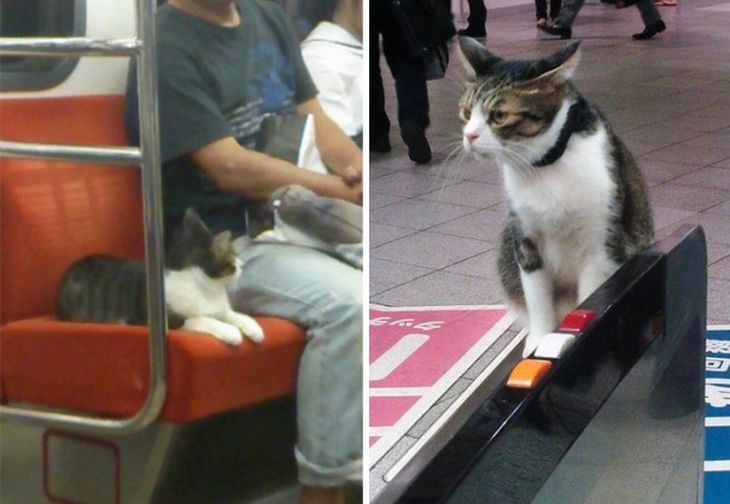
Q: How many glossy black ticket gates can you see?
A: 1